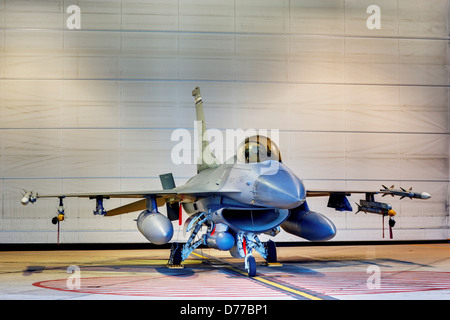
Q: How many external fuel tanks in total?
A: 2